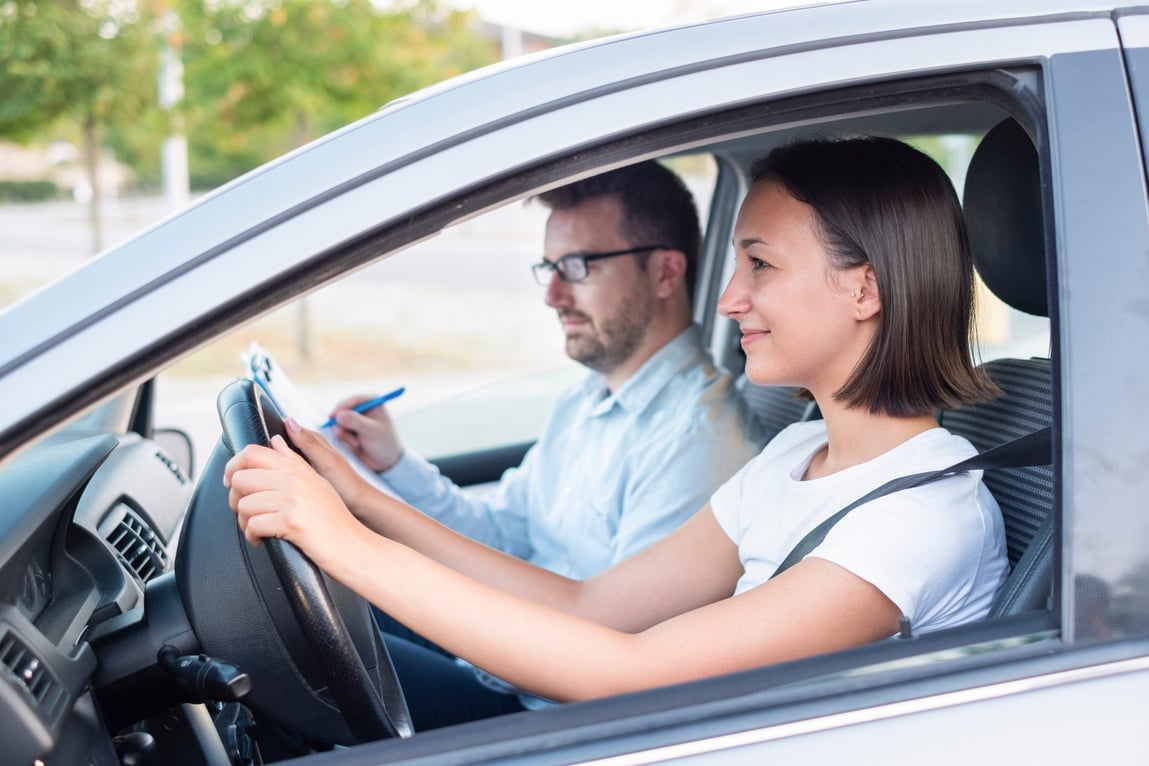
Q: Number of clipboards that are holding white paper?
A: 1